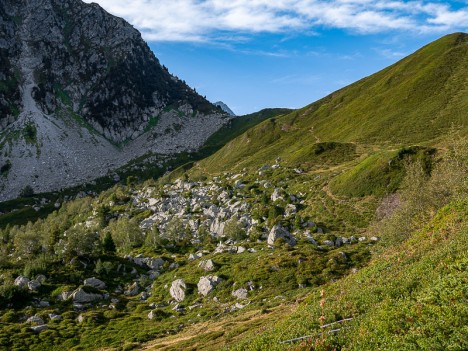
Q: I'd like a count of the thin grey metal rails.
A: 2